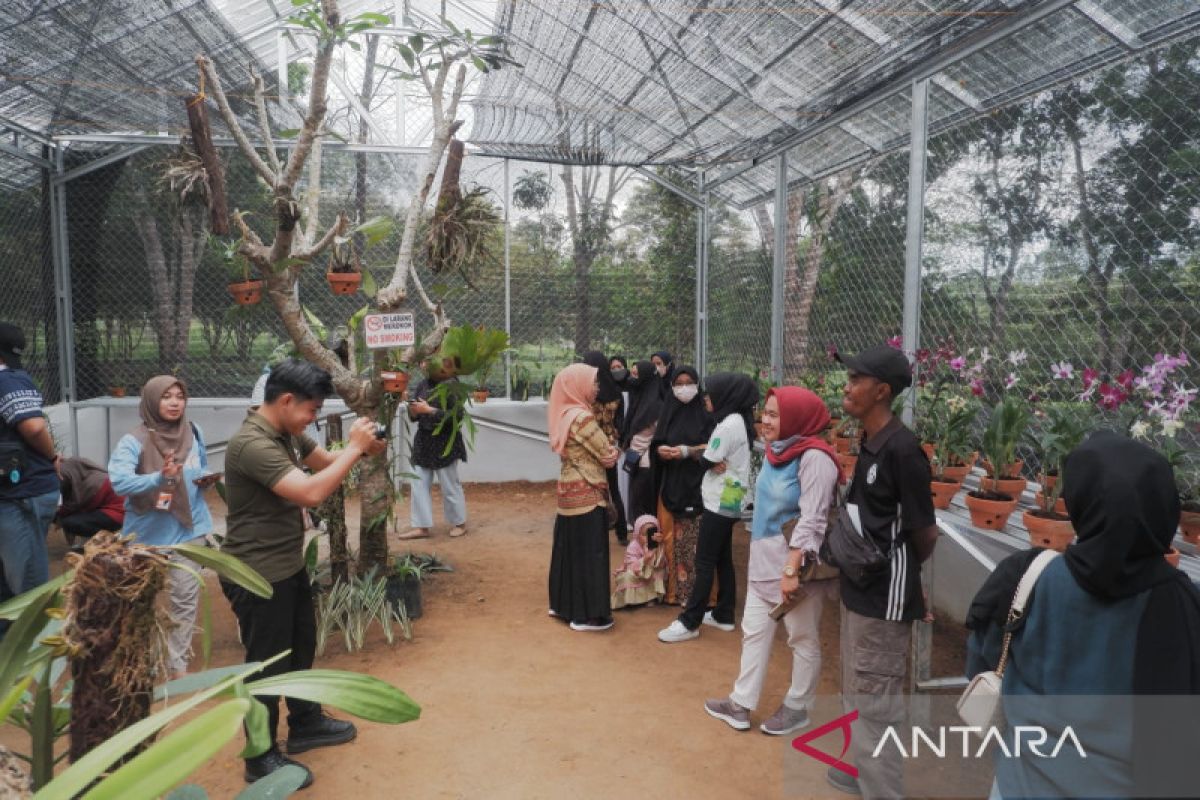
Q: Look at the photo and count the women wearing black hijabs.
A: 7